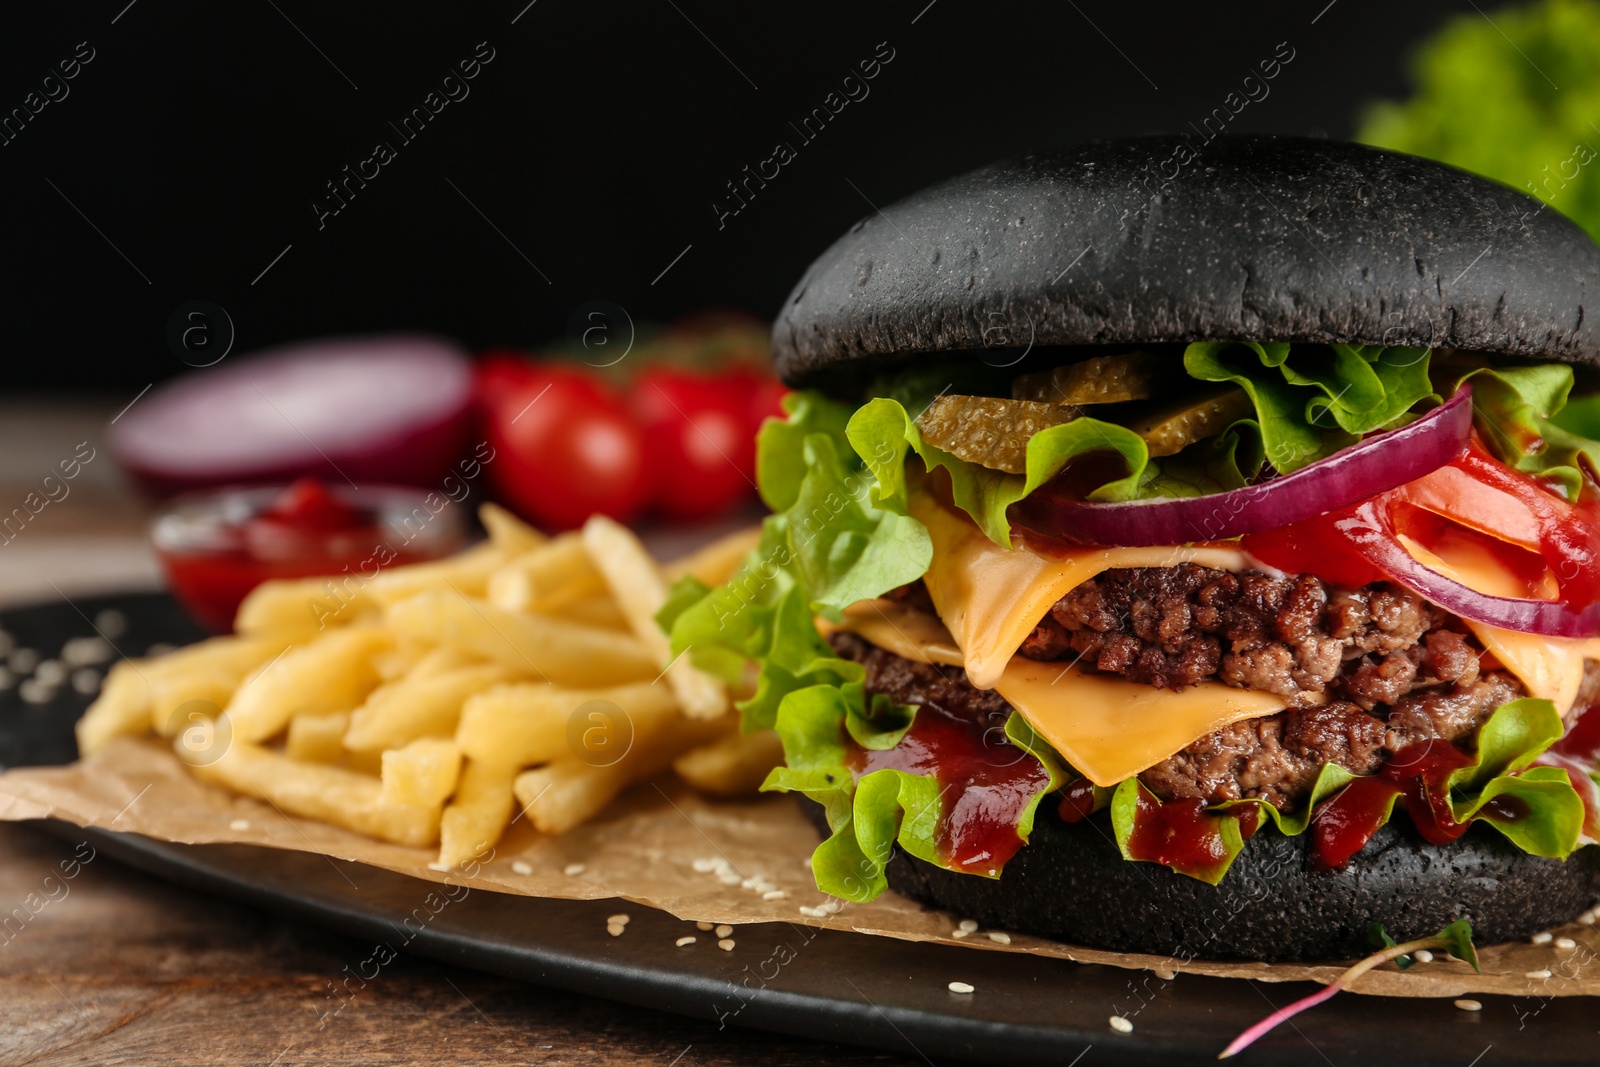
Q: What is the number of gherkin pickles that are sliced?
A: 3